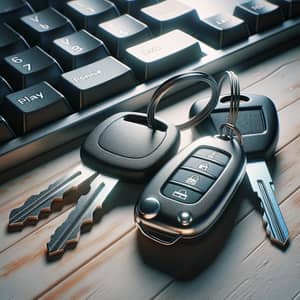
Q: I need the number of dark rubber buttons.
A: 4